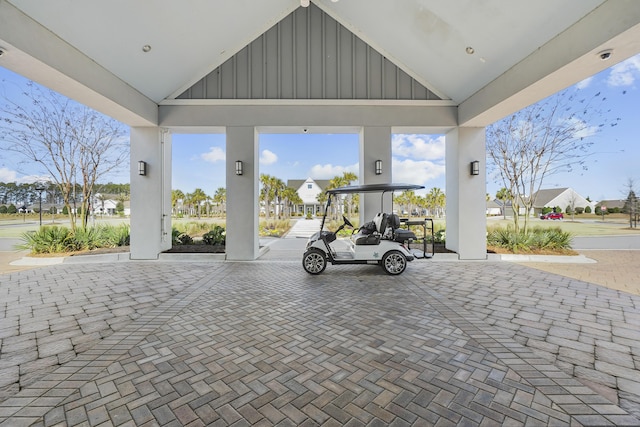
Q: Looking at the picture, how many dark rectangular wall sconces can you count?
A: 4